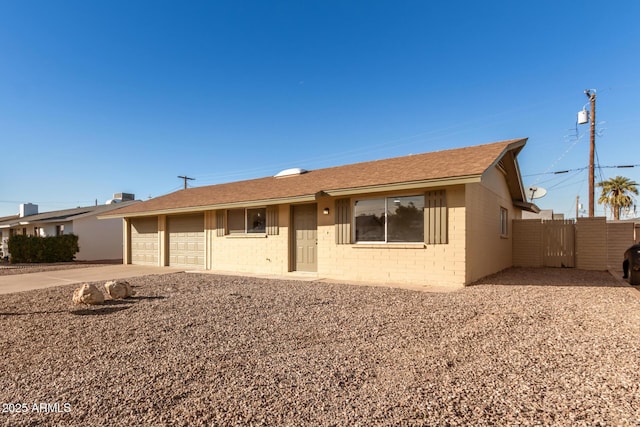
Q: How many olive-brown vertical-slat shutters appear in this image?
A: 4